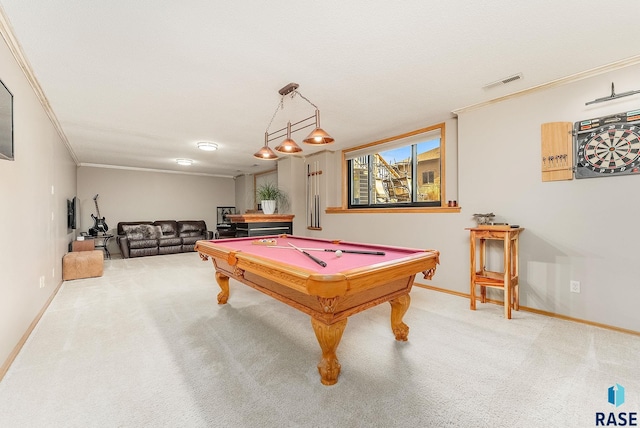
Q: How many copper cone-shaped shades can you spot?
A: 3